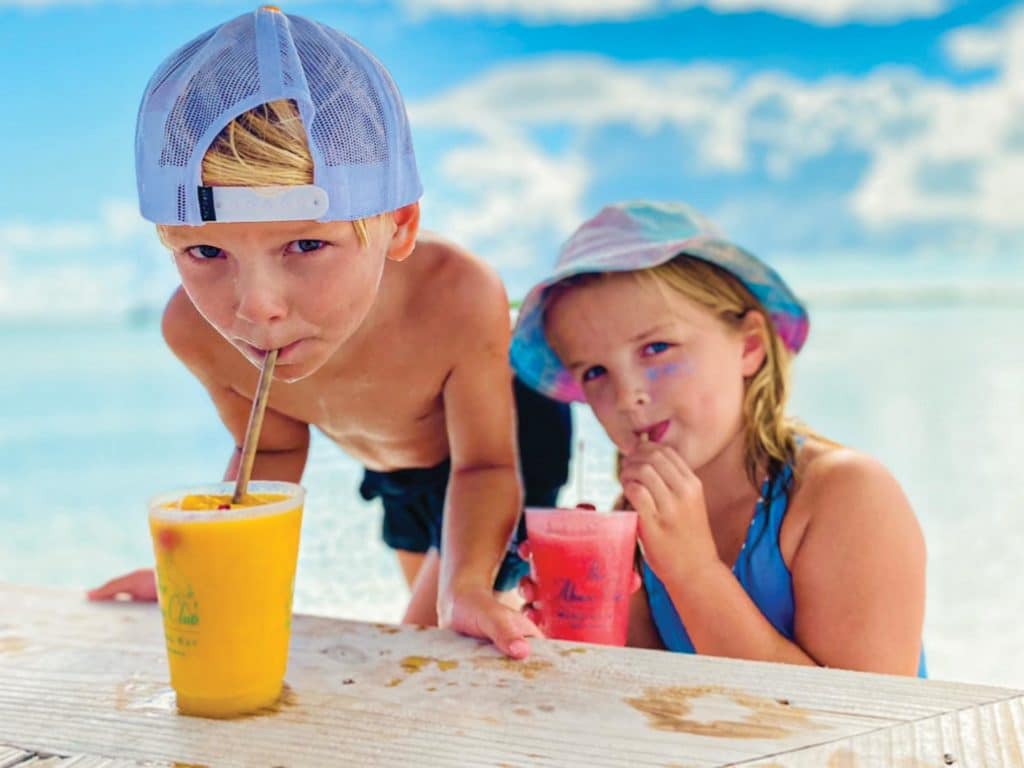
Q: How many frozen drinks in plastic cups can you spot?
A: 2